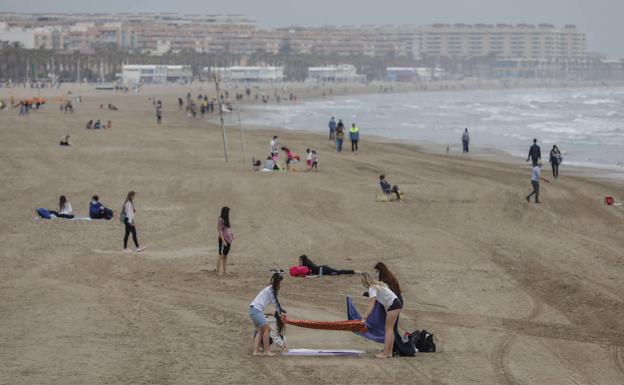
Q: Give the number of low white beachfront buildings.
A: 4